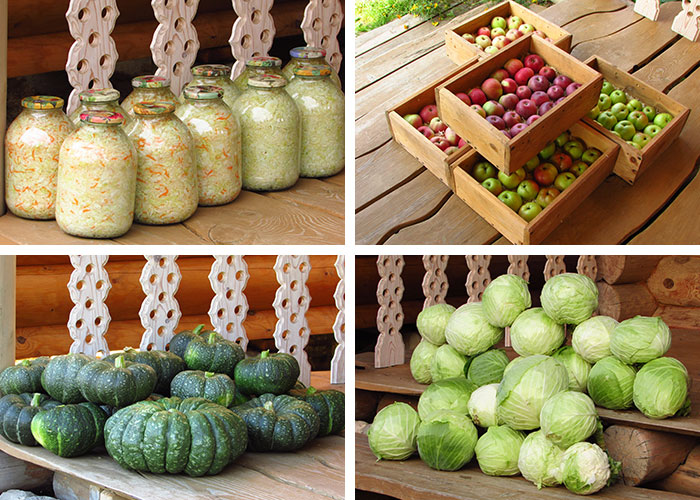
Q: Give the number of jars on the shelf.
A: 11